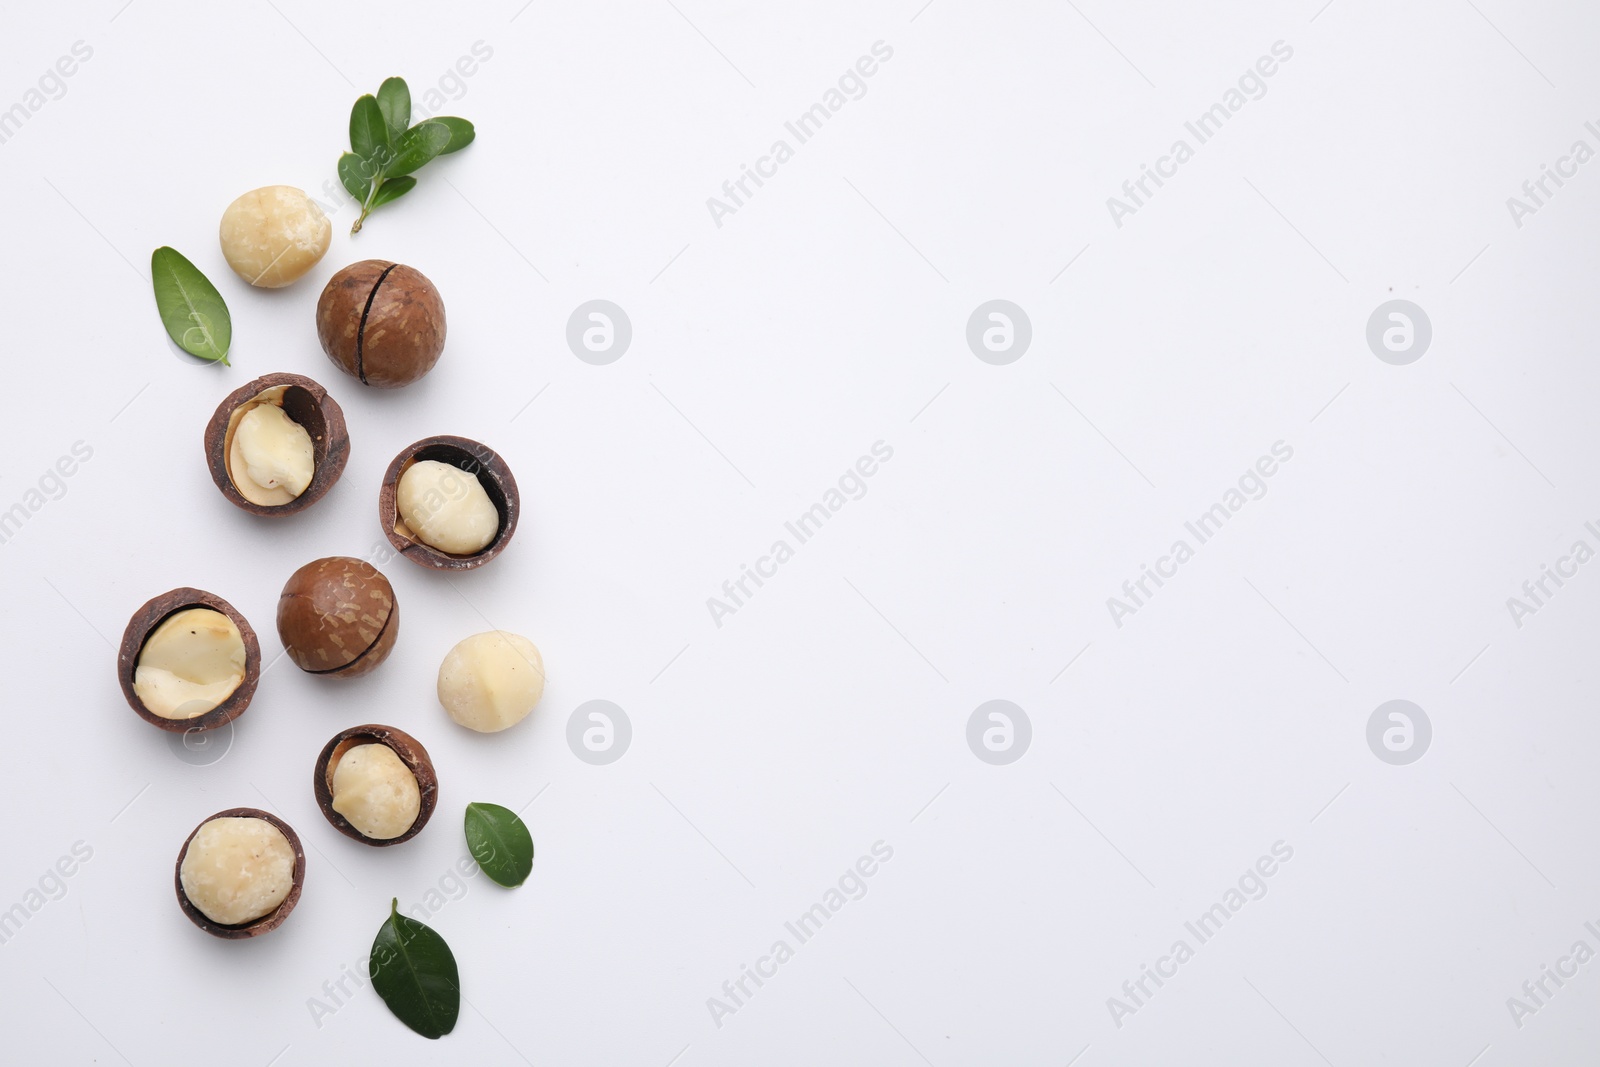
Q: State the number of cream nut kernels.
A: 7